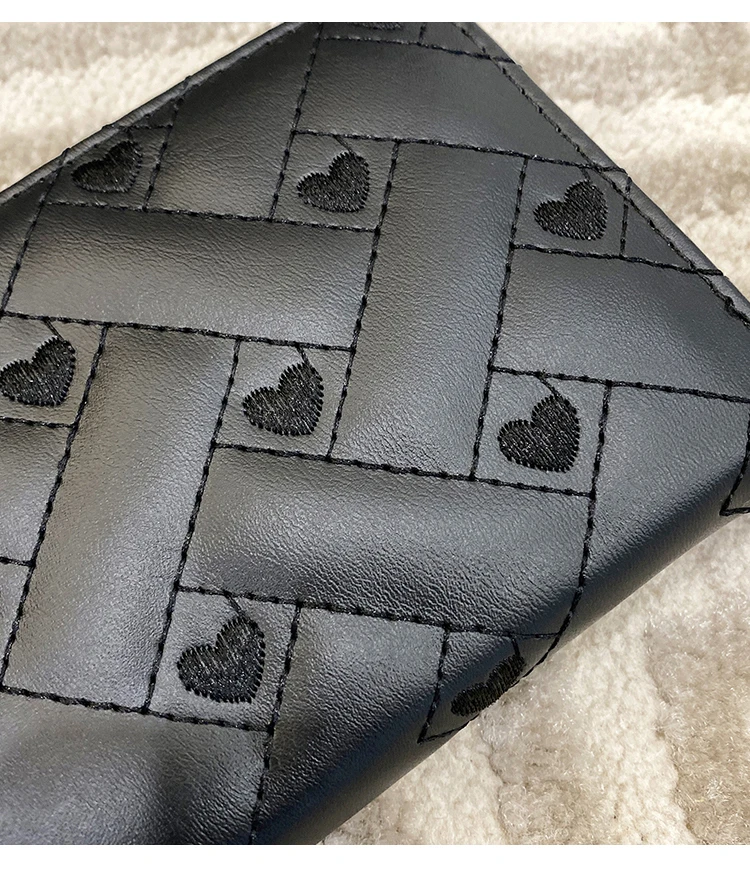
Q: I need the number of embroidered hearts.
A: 8